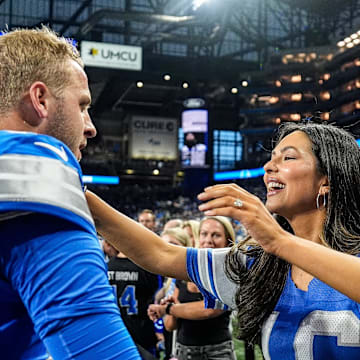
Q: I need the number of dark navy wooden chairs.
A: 0